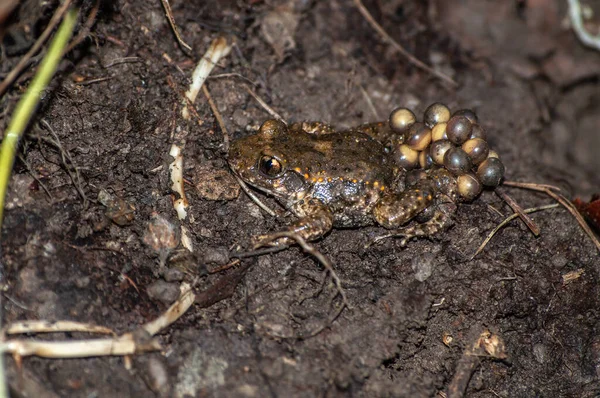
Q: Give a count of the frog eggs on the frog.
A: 15